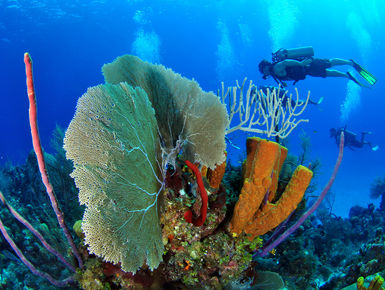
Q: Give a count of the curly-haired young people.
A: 0